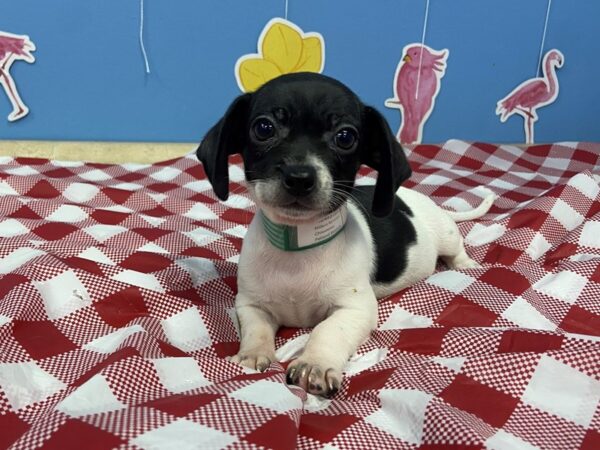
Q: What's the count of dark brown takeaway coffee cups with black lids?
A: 0